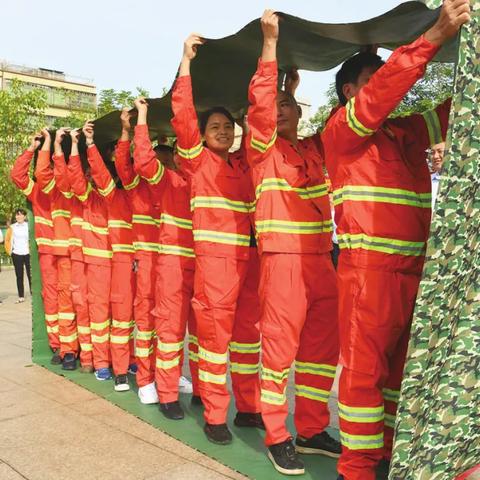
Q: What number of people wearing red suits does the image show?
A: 10